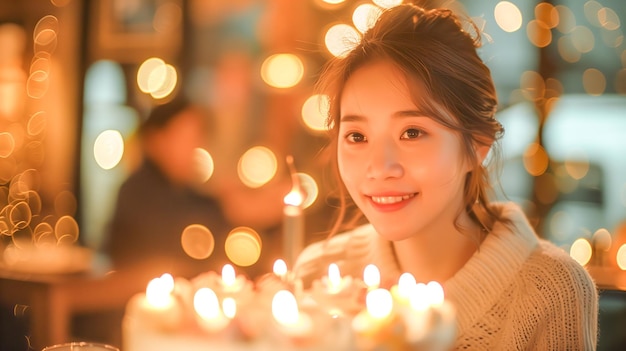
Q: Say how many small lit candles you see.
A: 13